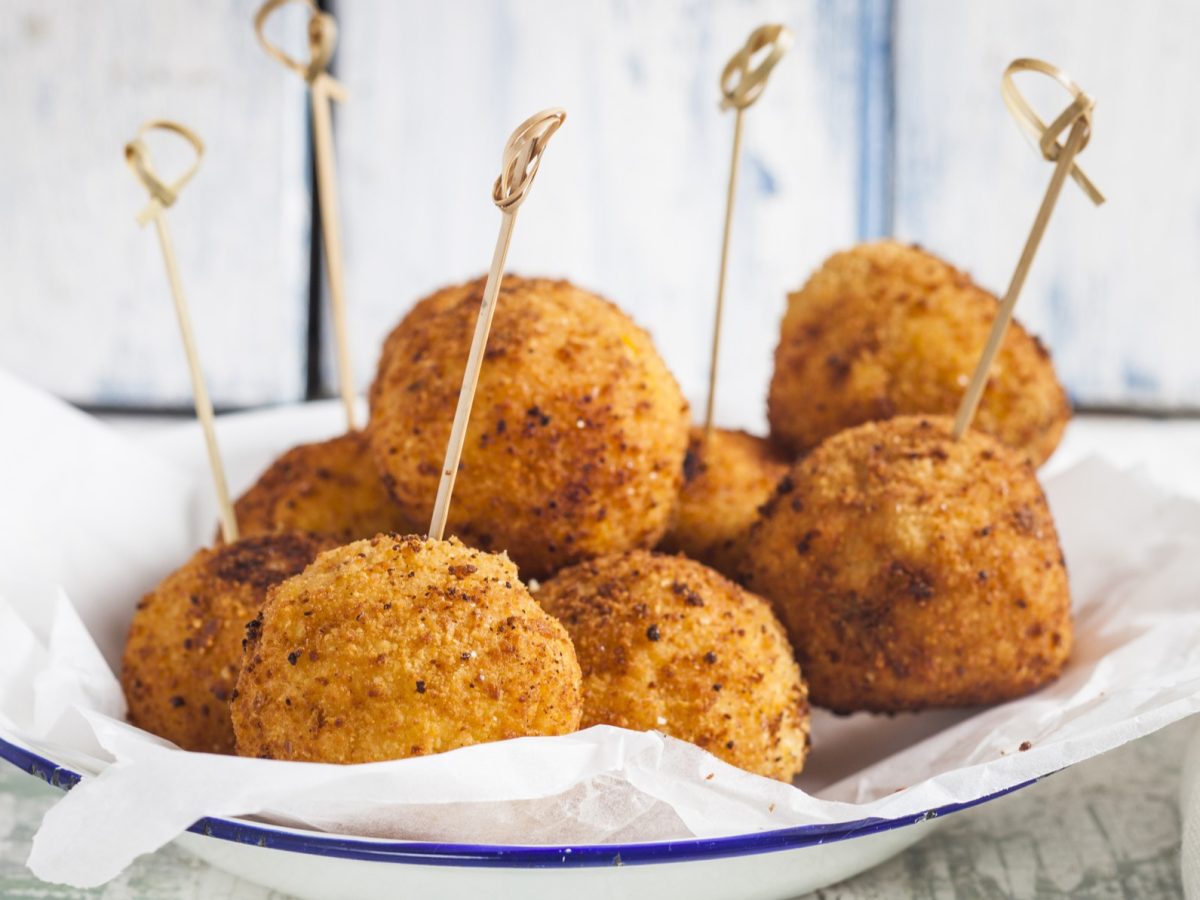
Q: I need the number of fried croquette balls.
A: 8